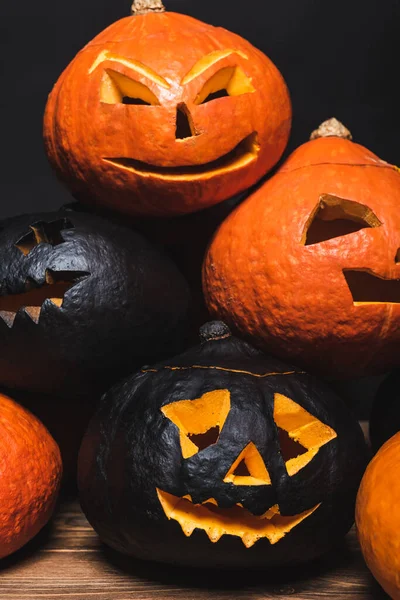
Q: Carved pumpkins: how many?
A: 4